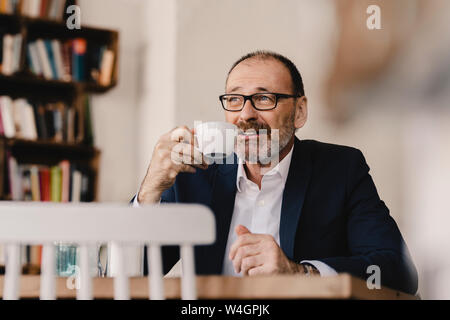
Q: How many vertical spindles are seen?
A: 6